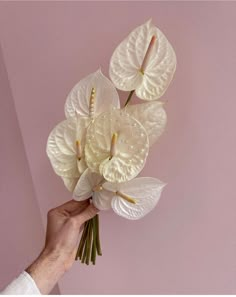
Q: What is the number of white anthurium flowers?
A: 7